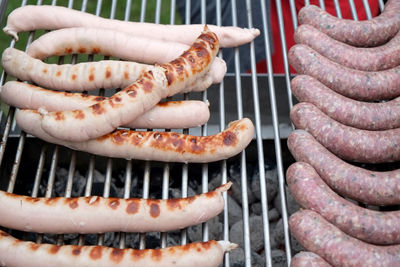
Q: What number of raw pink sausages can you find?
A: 9